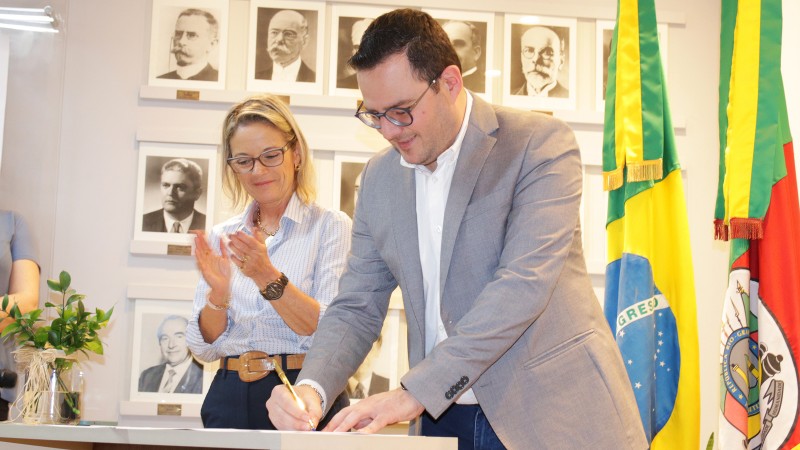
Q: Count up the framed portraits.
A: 10